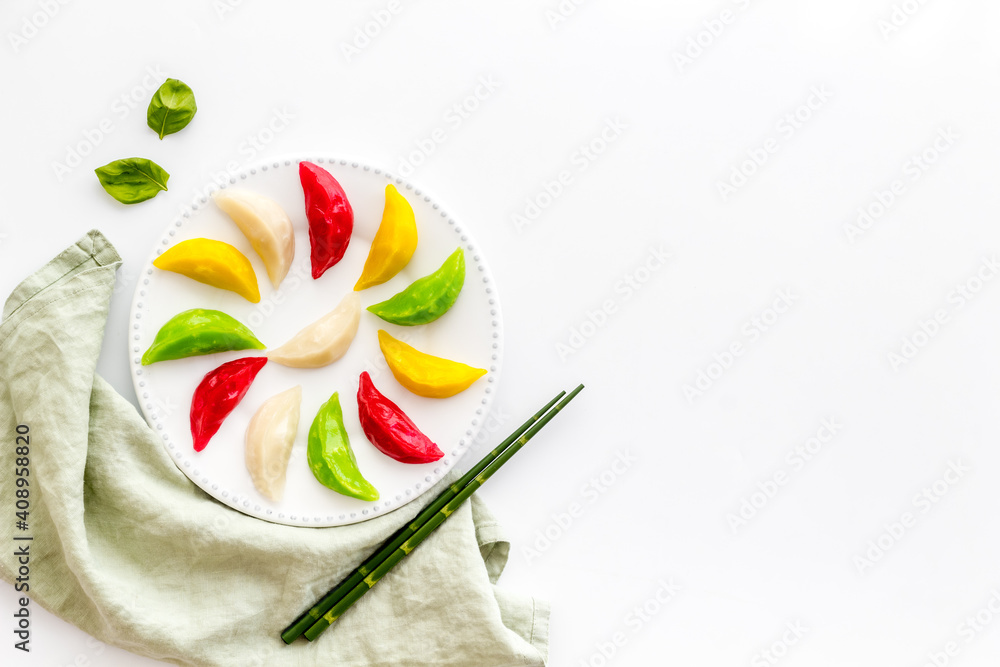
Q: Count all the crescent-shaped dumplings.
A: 12